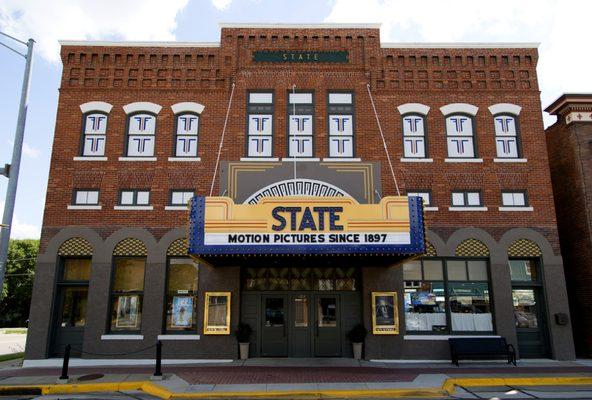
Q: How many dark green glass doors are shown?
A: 4